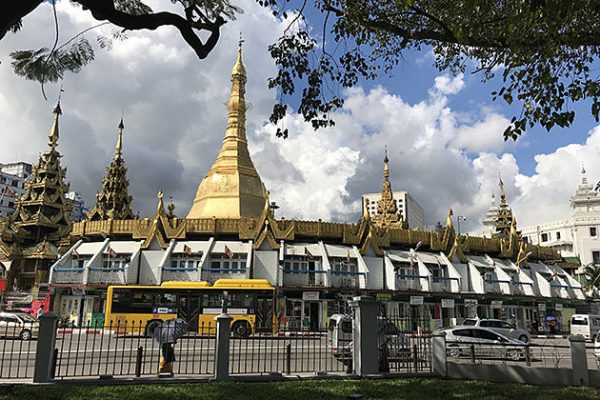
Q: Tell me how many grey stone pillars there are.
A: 5